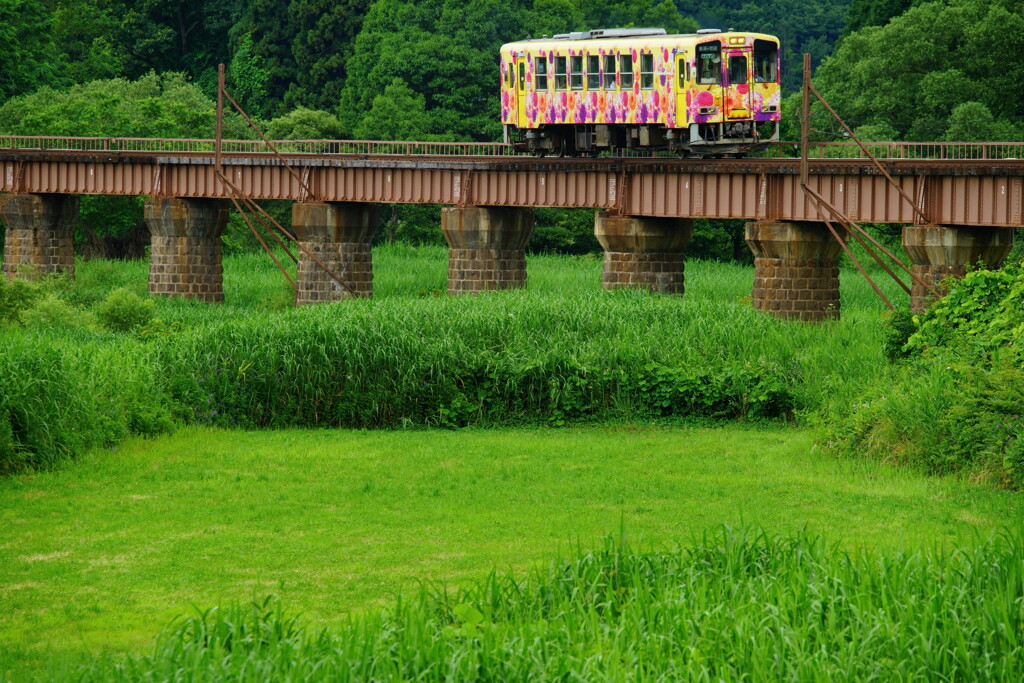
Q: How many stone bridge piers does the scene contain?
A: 7